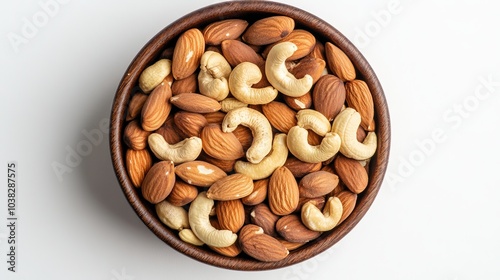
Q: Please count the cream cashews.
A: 11